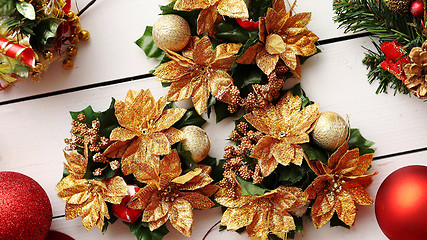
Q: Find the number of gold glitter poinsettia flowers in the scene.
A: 9